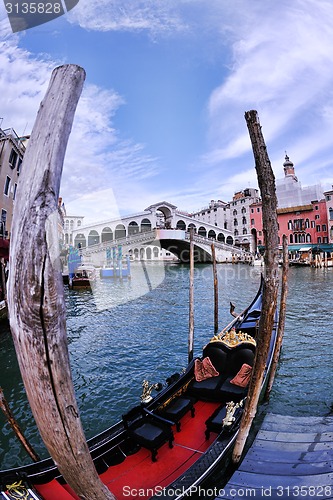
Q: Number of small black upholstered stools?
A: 3